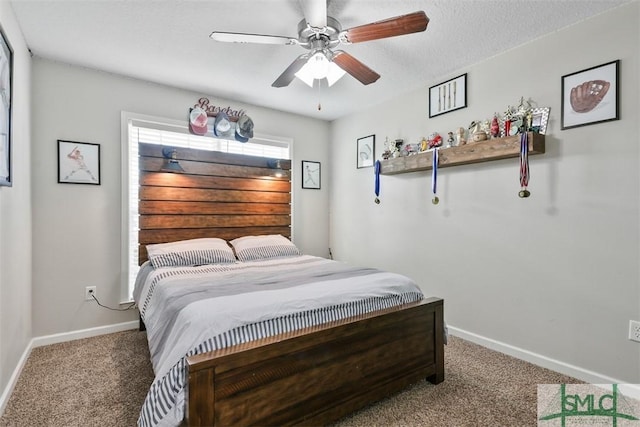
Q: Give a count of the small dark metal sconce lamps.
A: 2